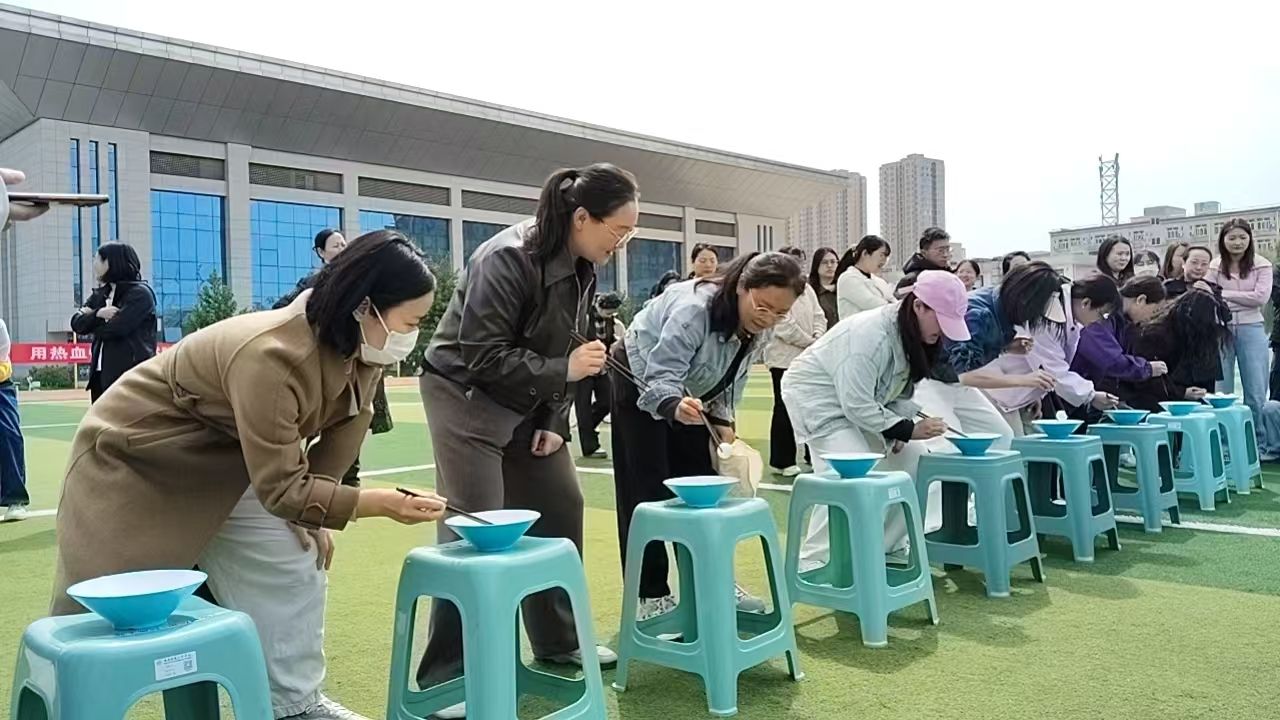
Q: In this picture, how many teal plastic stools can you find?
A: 9